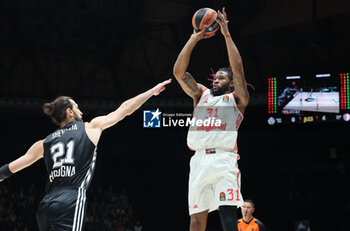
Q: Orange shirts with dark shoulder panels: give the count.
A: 1